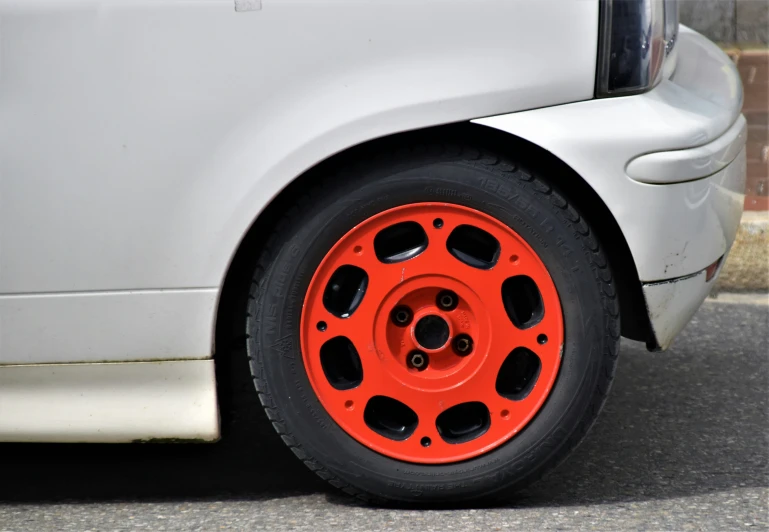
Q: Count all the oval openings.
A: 8